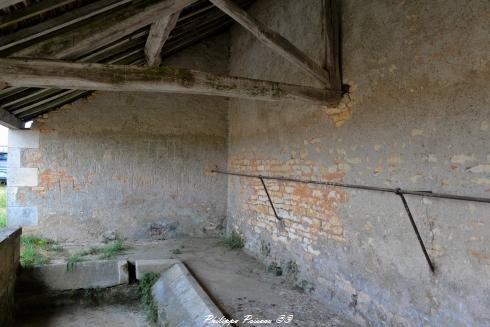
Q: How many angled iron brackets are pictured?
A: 2